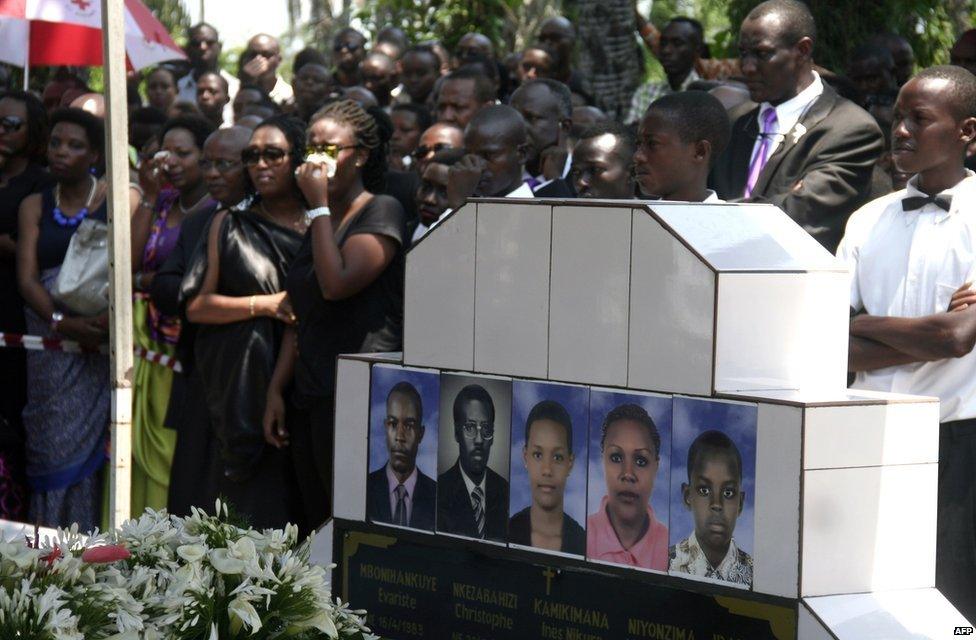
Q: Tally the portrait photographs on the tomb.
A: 5